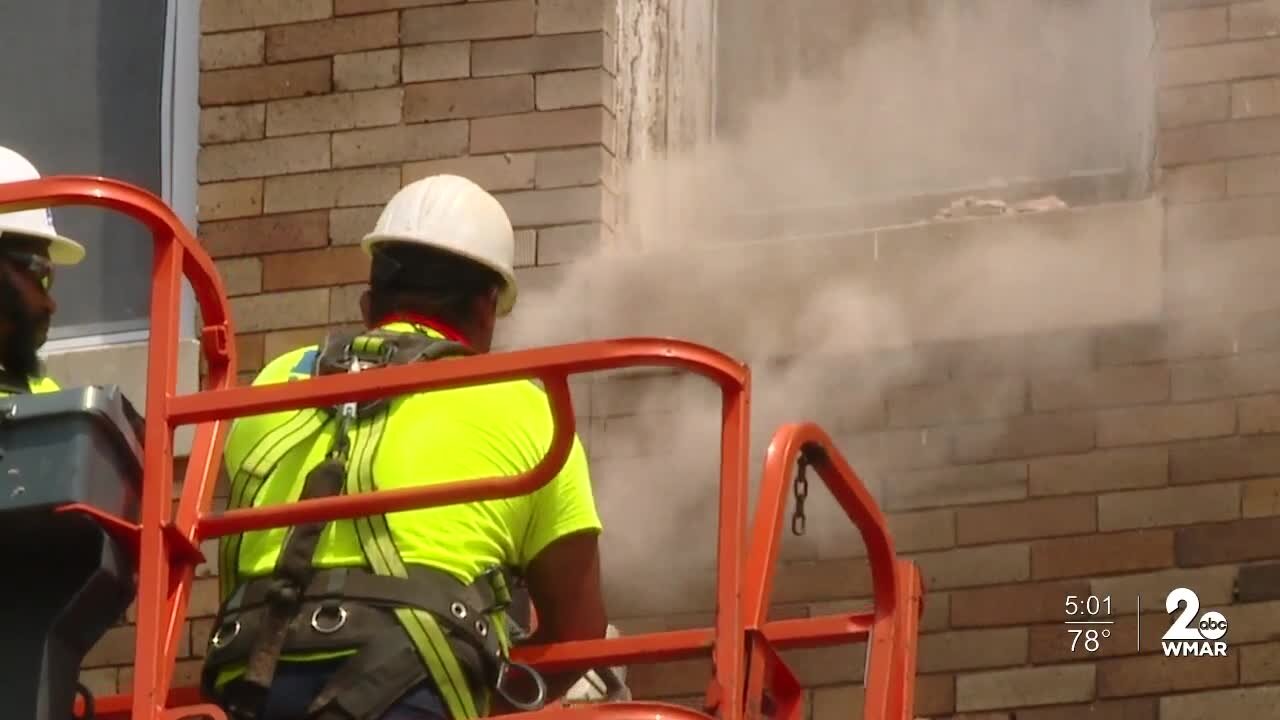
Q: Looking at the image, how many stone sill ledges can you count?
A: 2